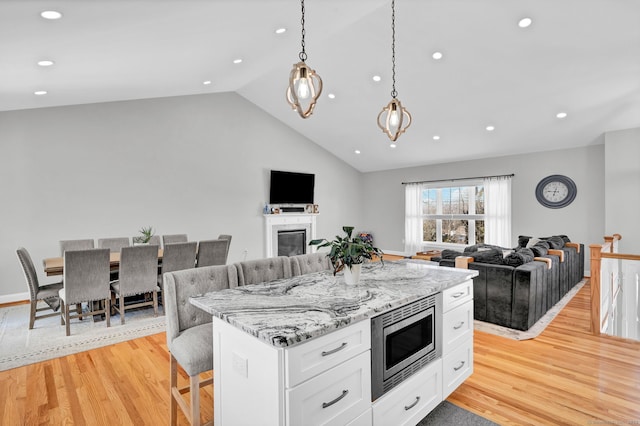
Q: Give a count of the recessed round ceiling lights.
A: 15